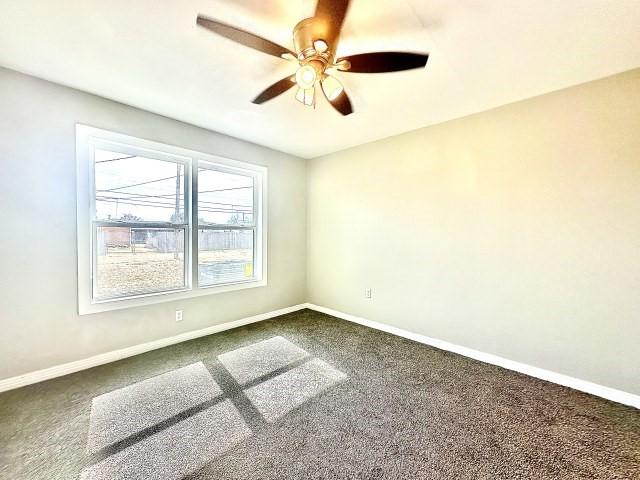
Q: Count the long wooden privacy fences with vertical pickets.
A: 1